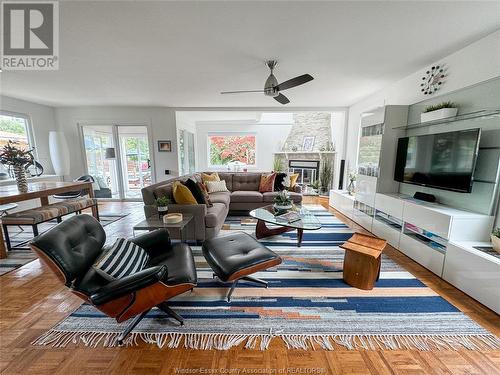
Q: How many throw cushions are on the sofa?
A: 8